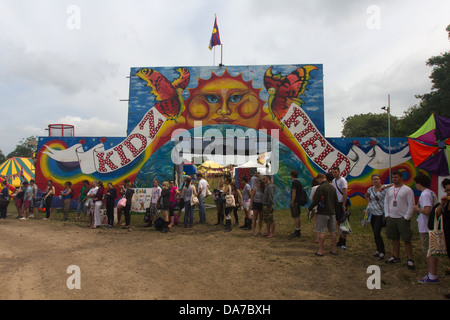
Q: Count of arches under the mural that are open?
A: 1